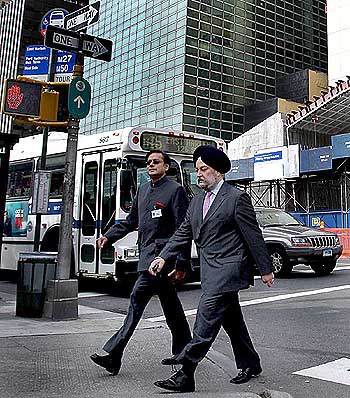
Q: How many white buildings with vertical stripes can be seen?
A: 1